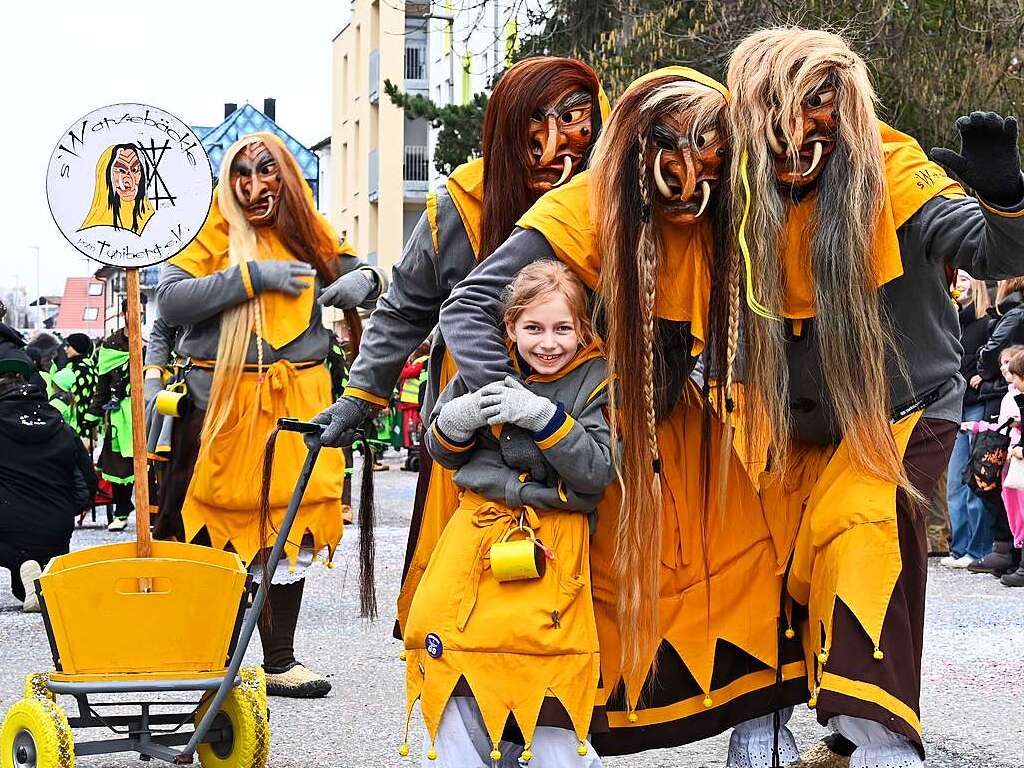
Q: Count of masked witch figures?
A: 4